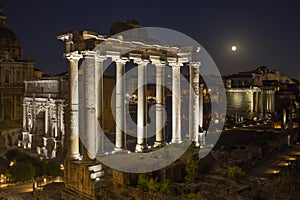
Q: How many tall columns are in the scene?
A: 8